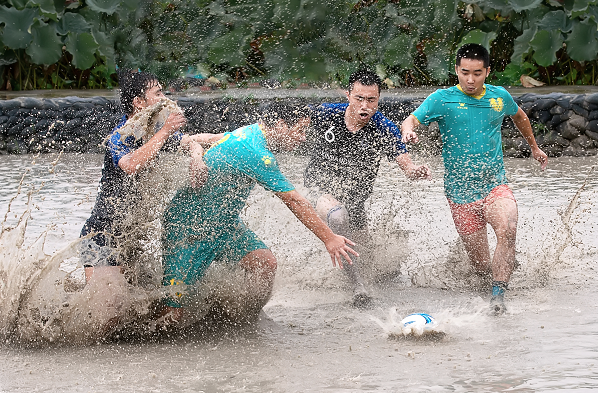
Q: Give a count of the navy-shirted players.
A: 2